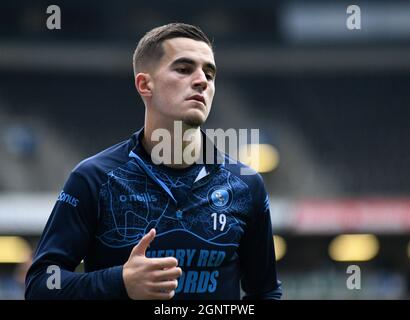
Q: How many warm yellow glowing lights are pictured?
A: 4